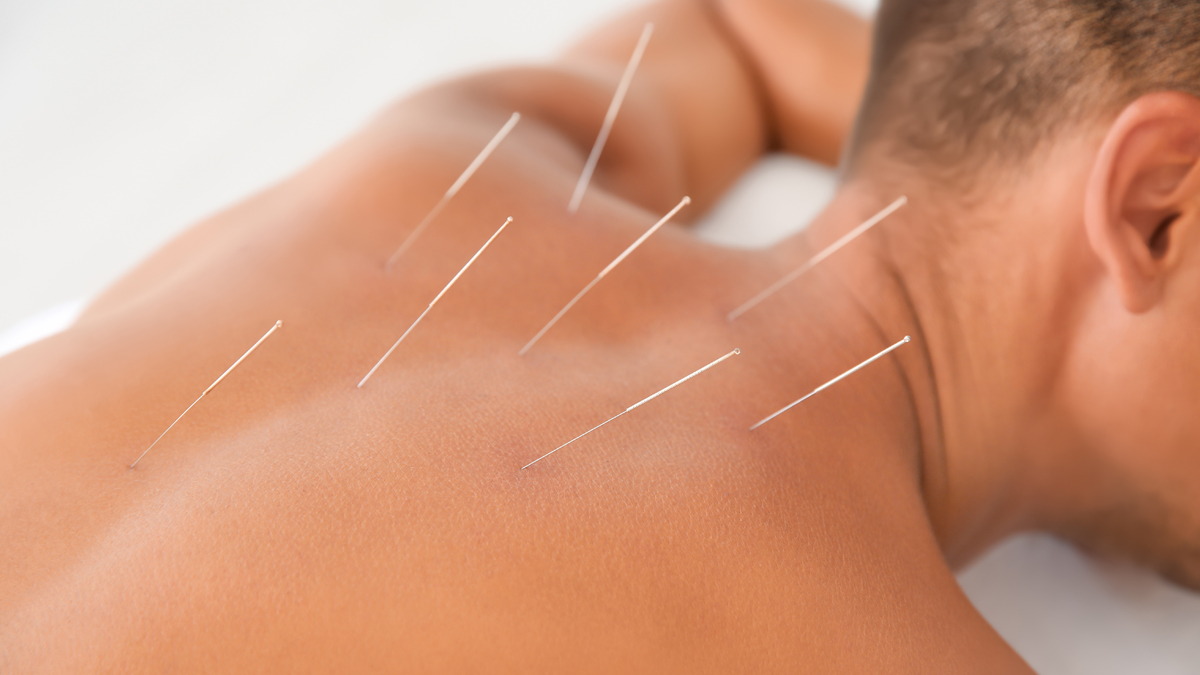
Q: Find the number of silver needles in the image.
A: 8